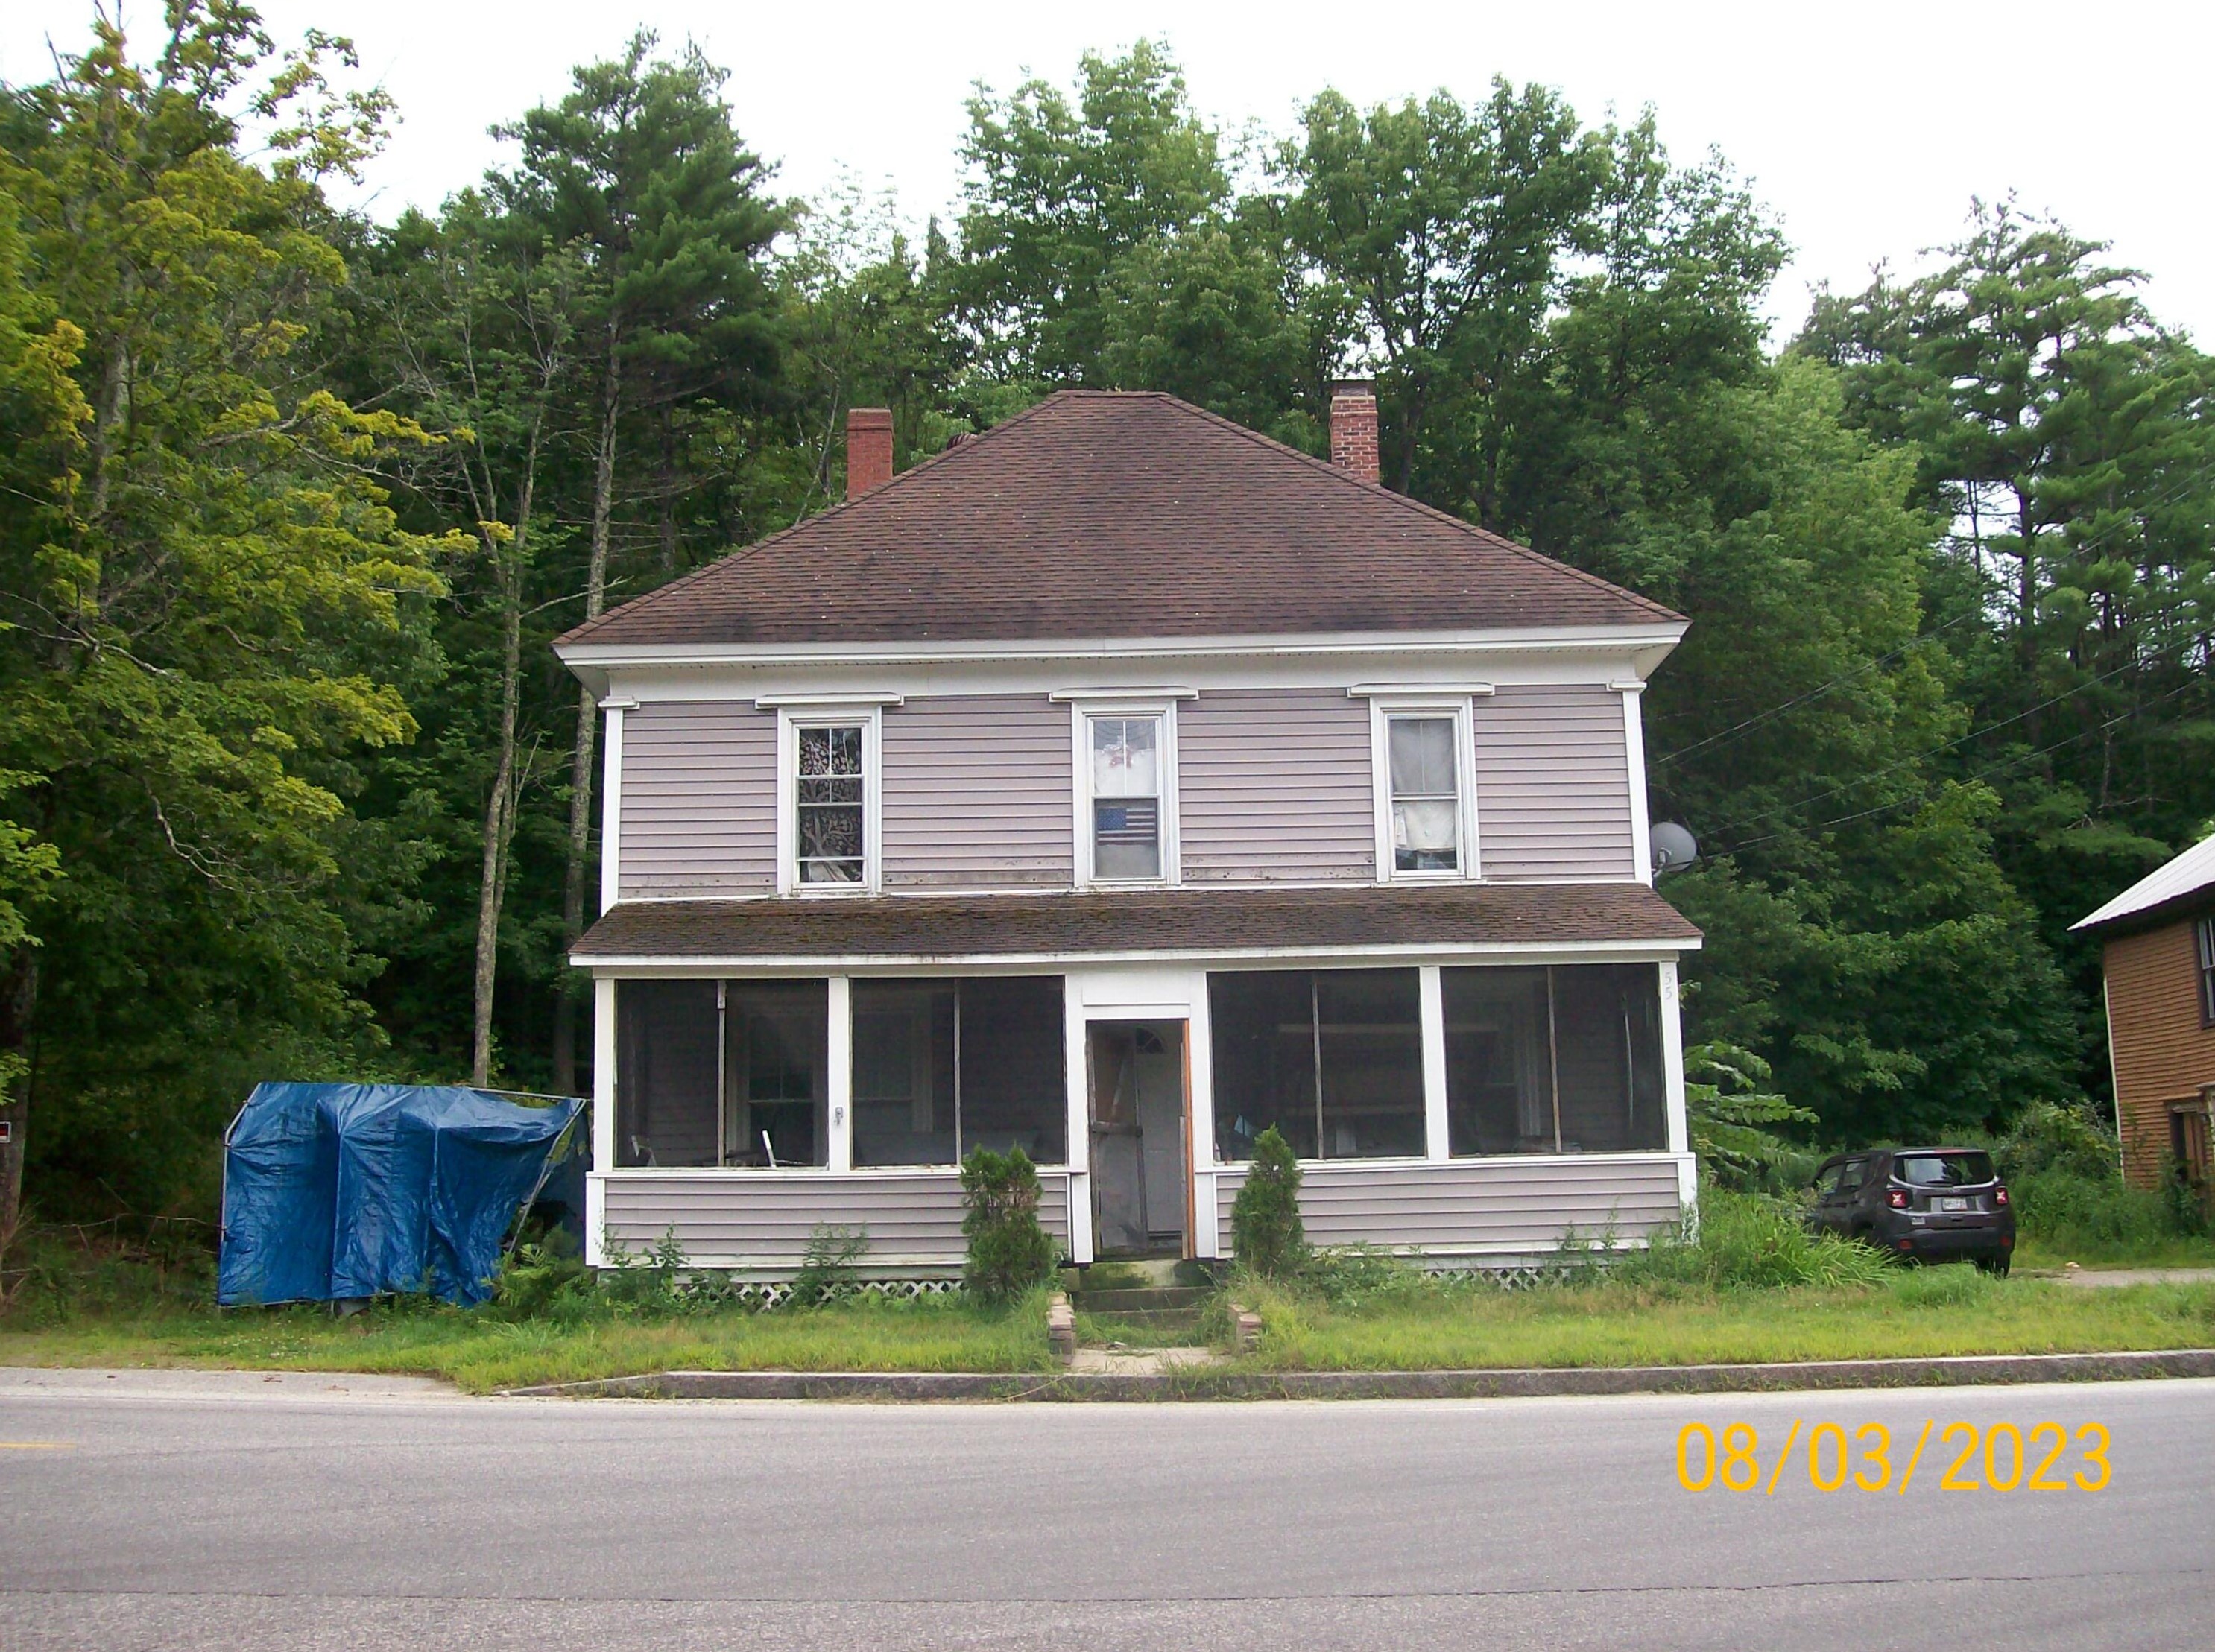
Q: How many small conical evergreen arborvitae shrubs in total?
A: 2